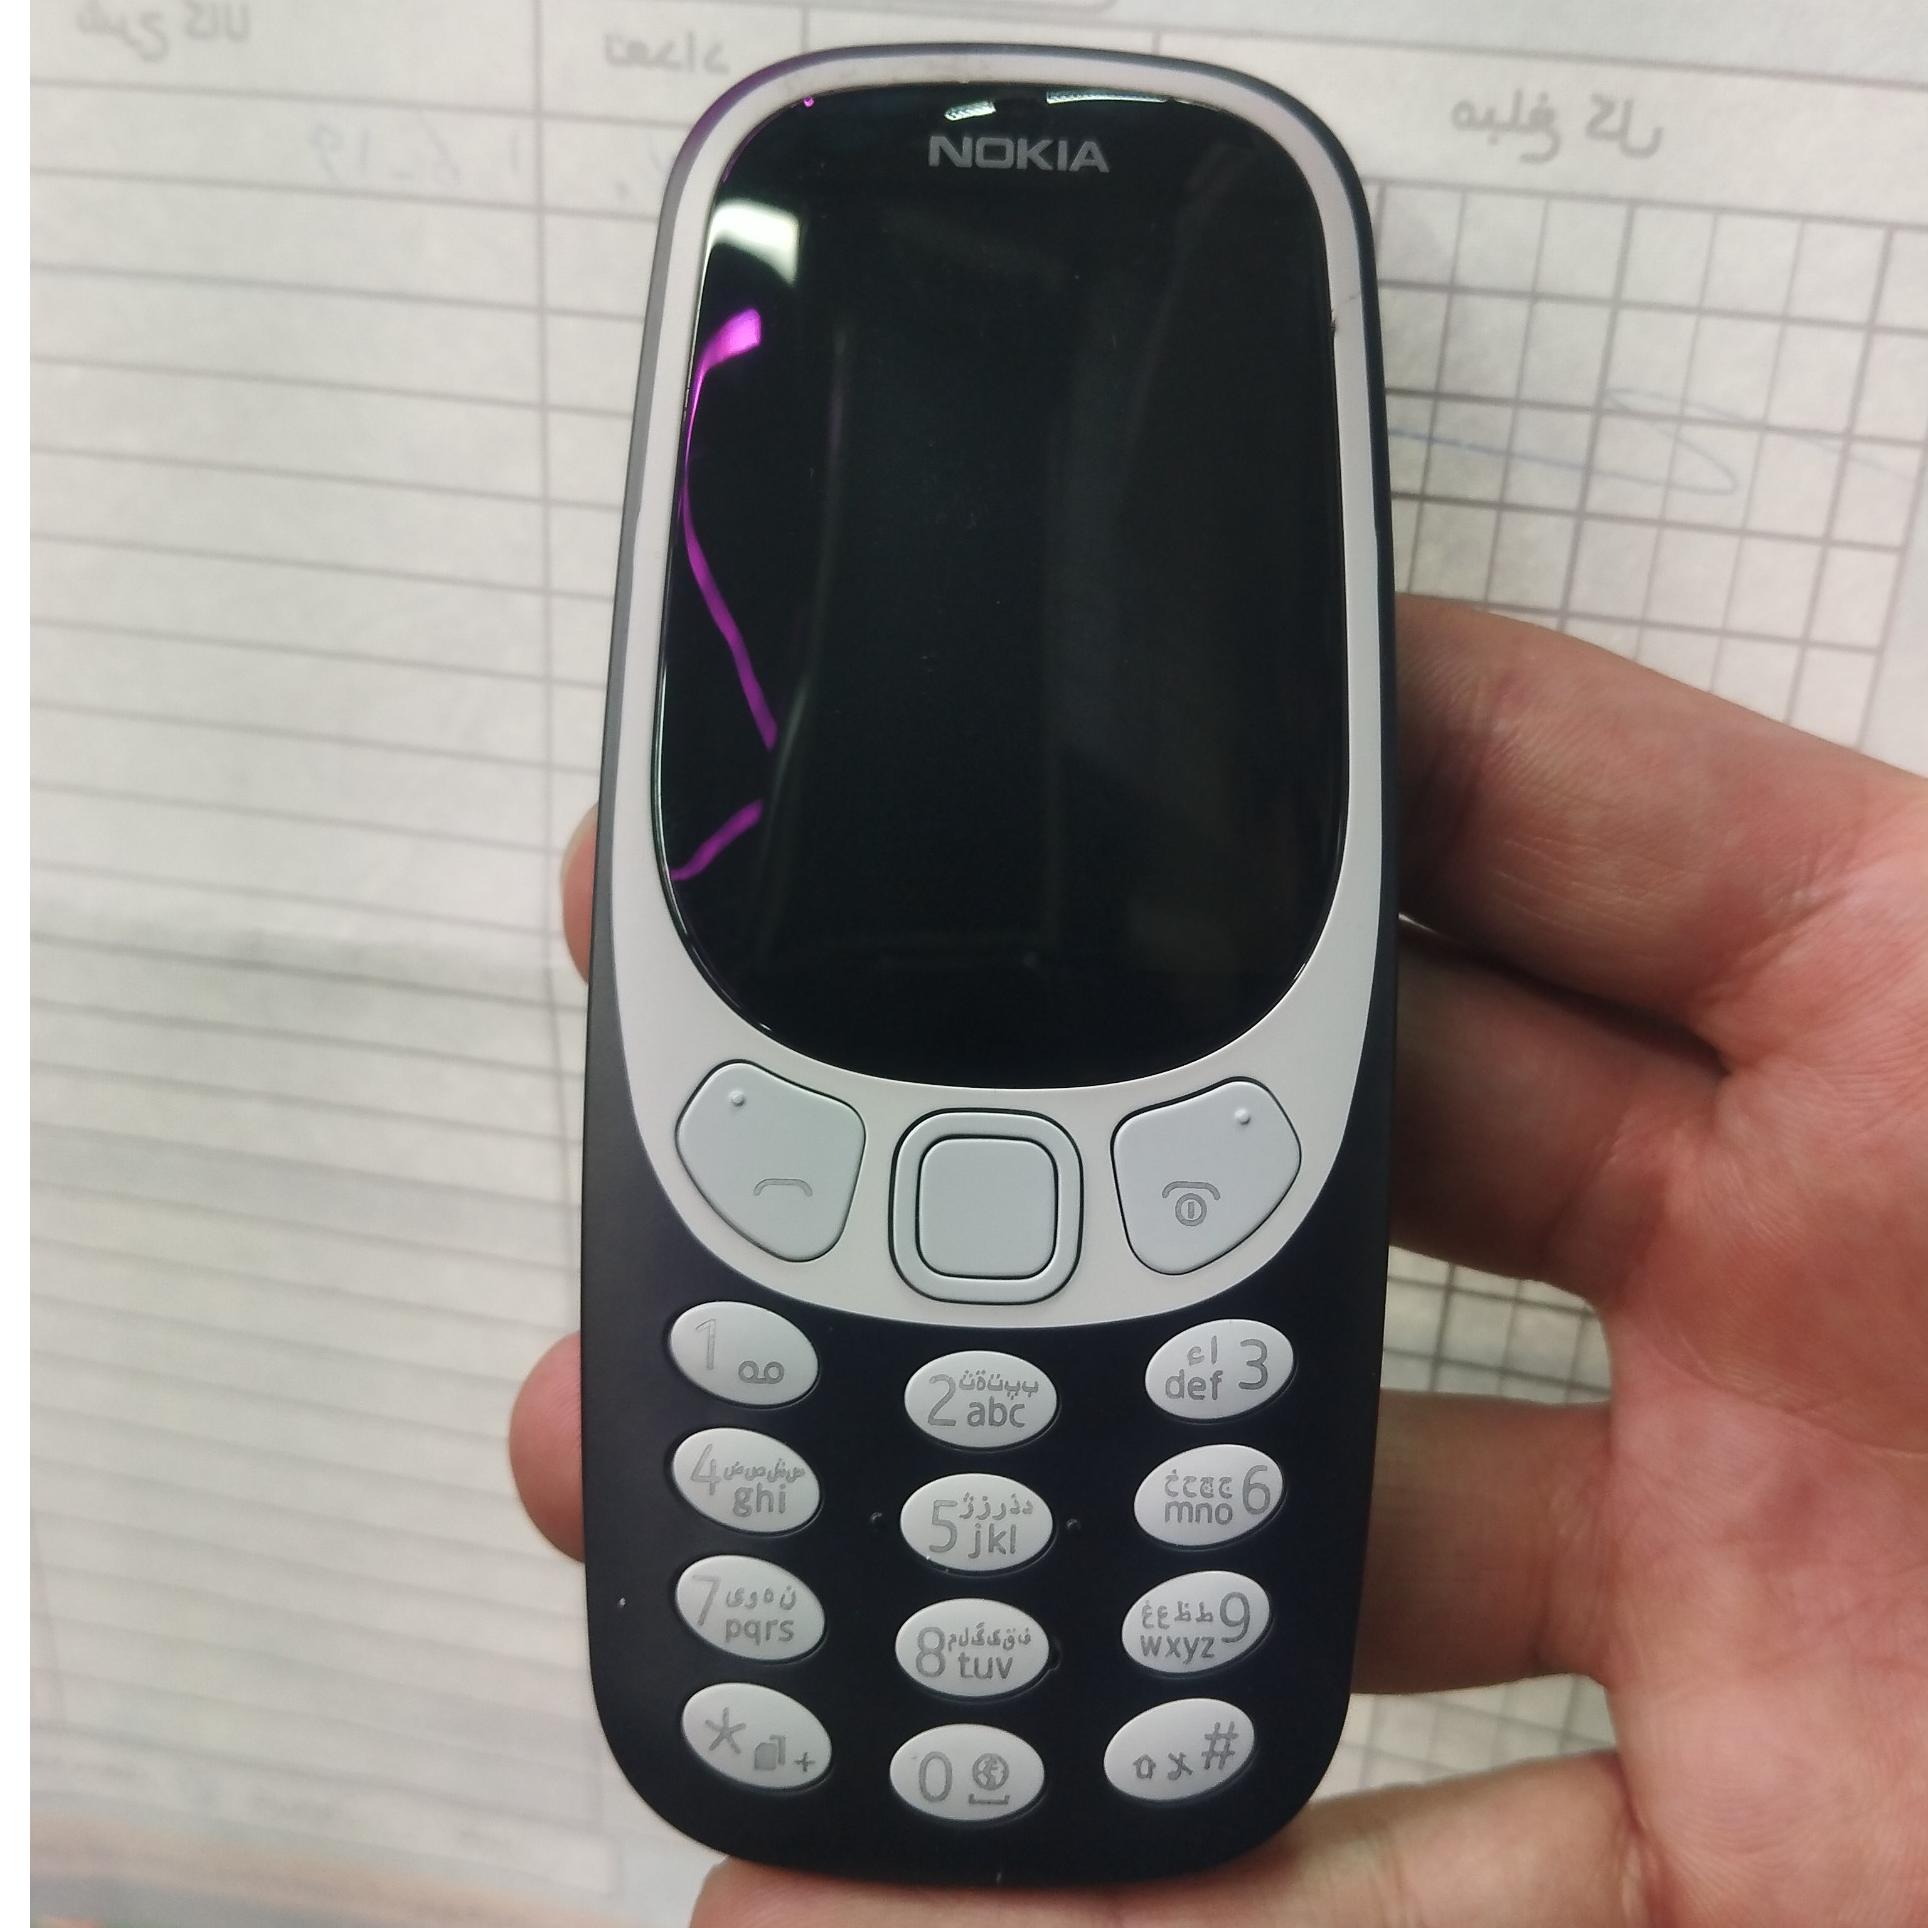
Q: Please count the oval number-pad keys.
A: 12